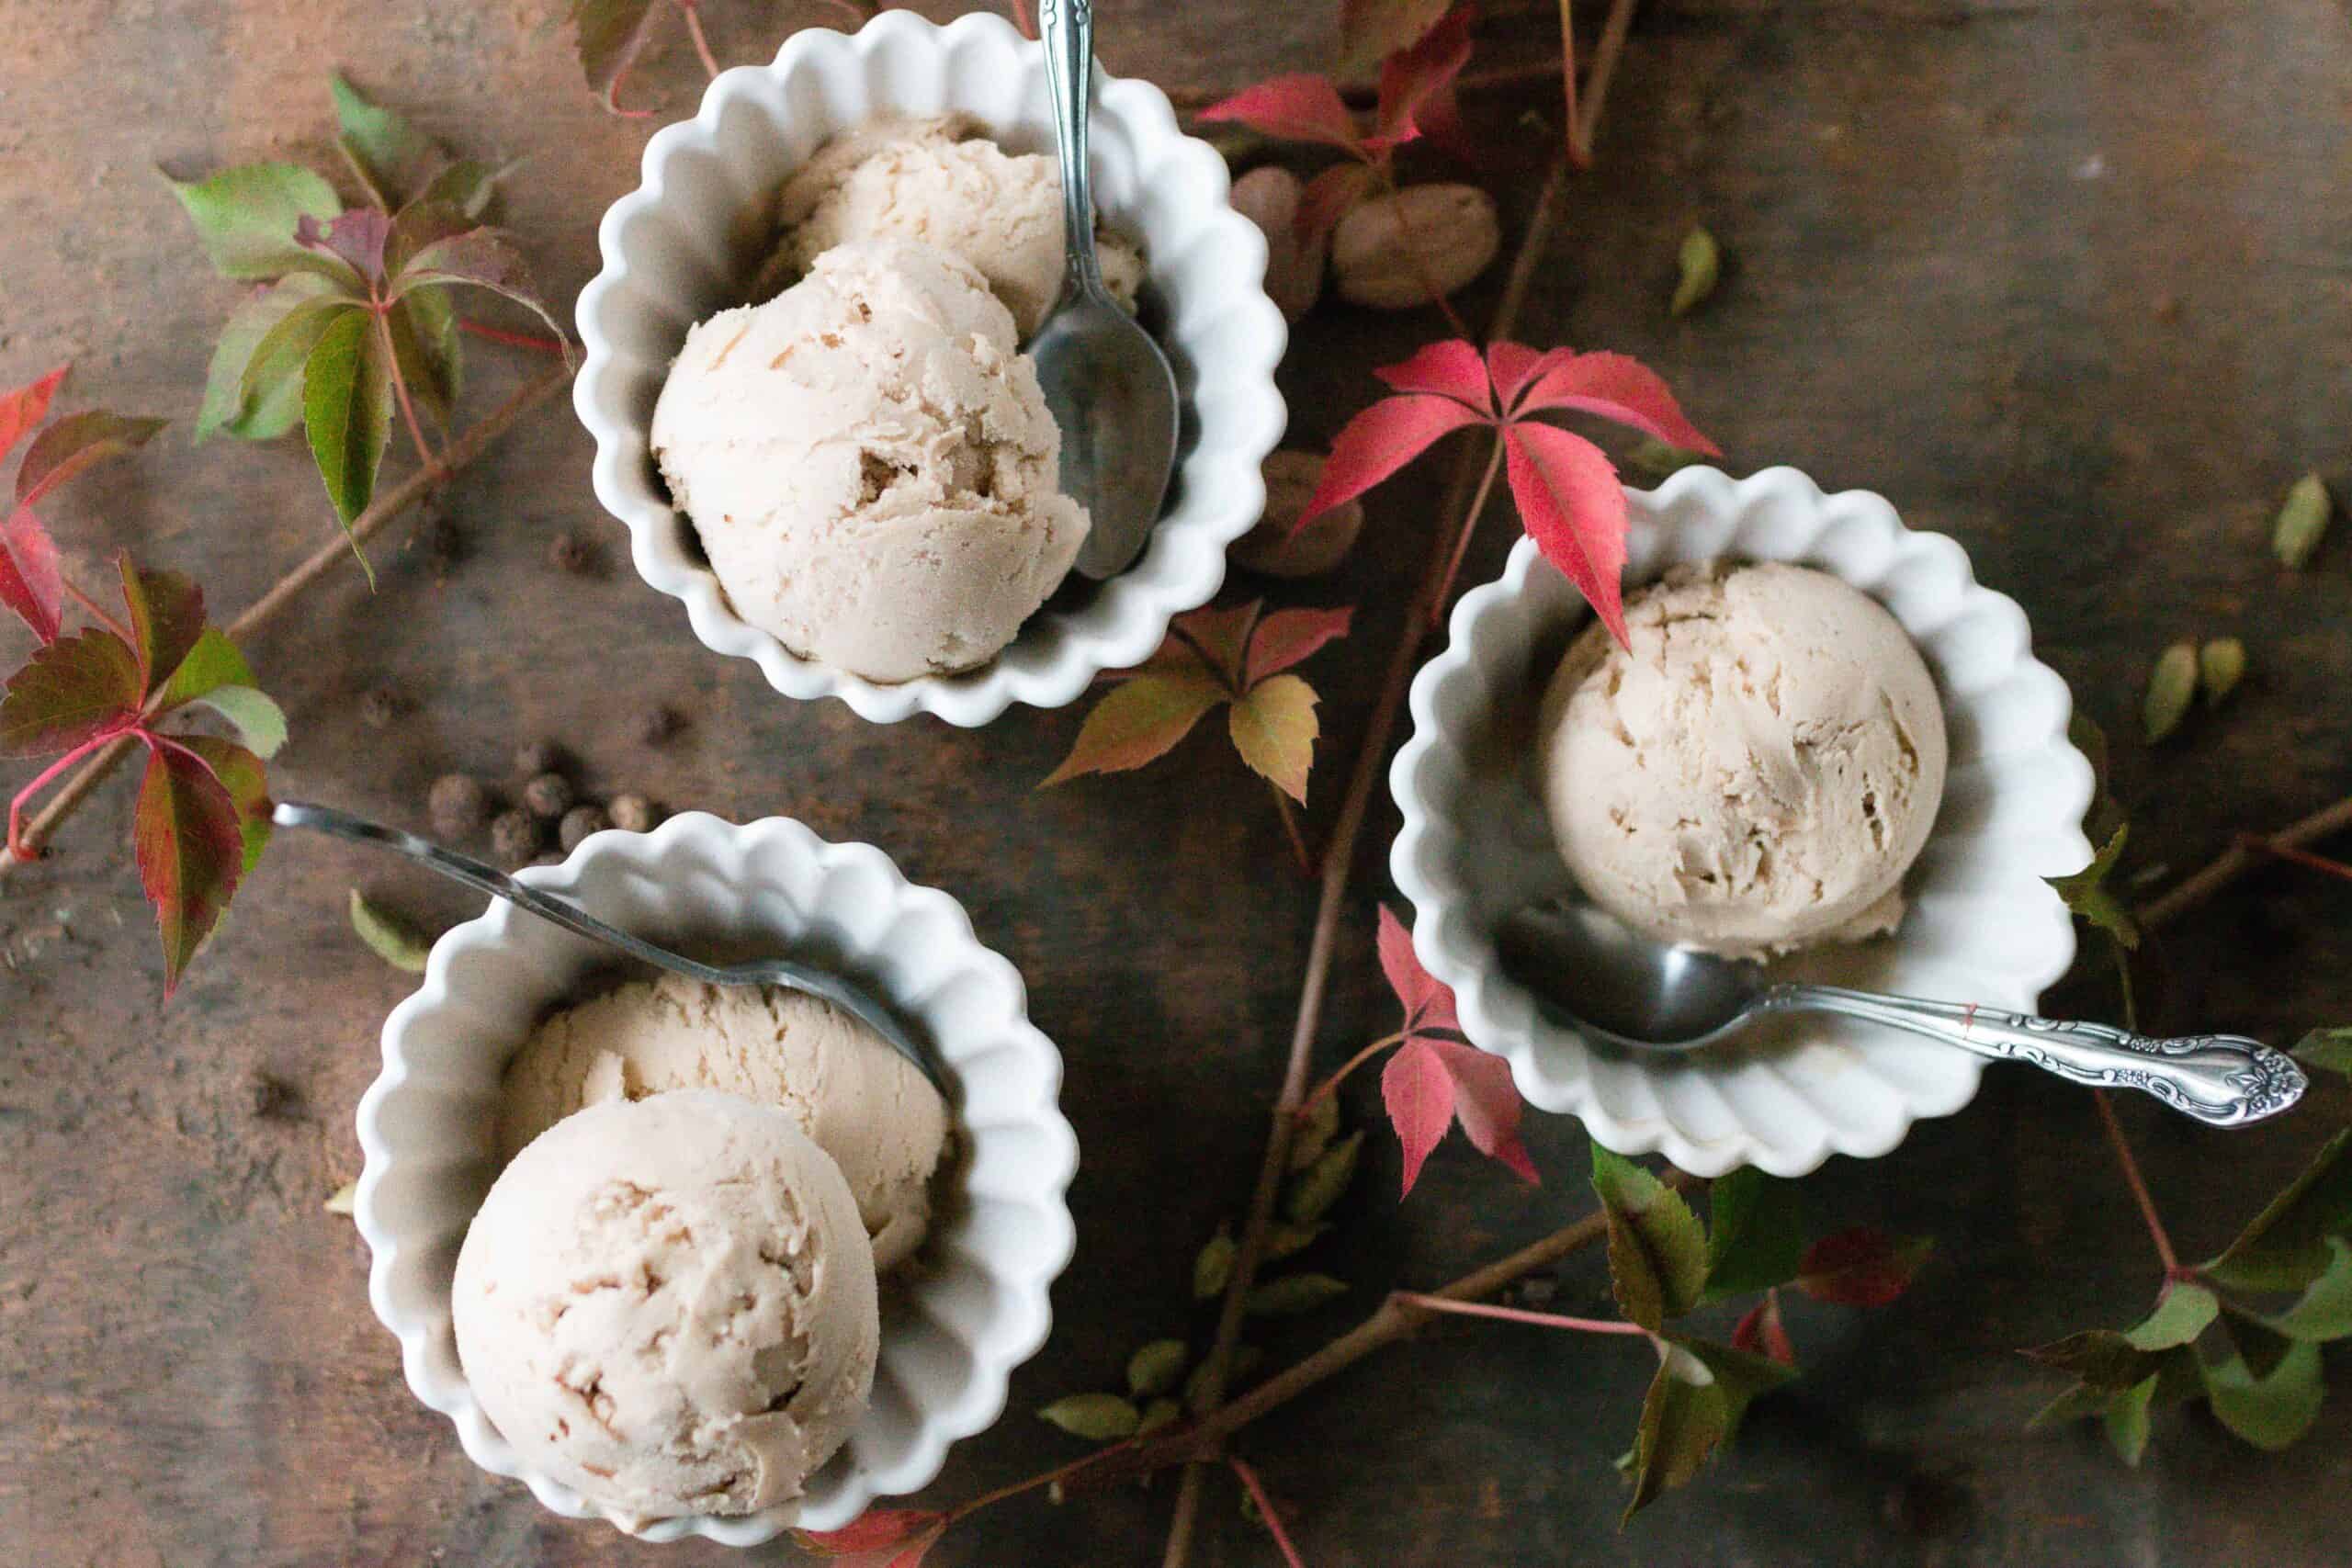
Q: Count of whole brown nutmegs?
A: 3